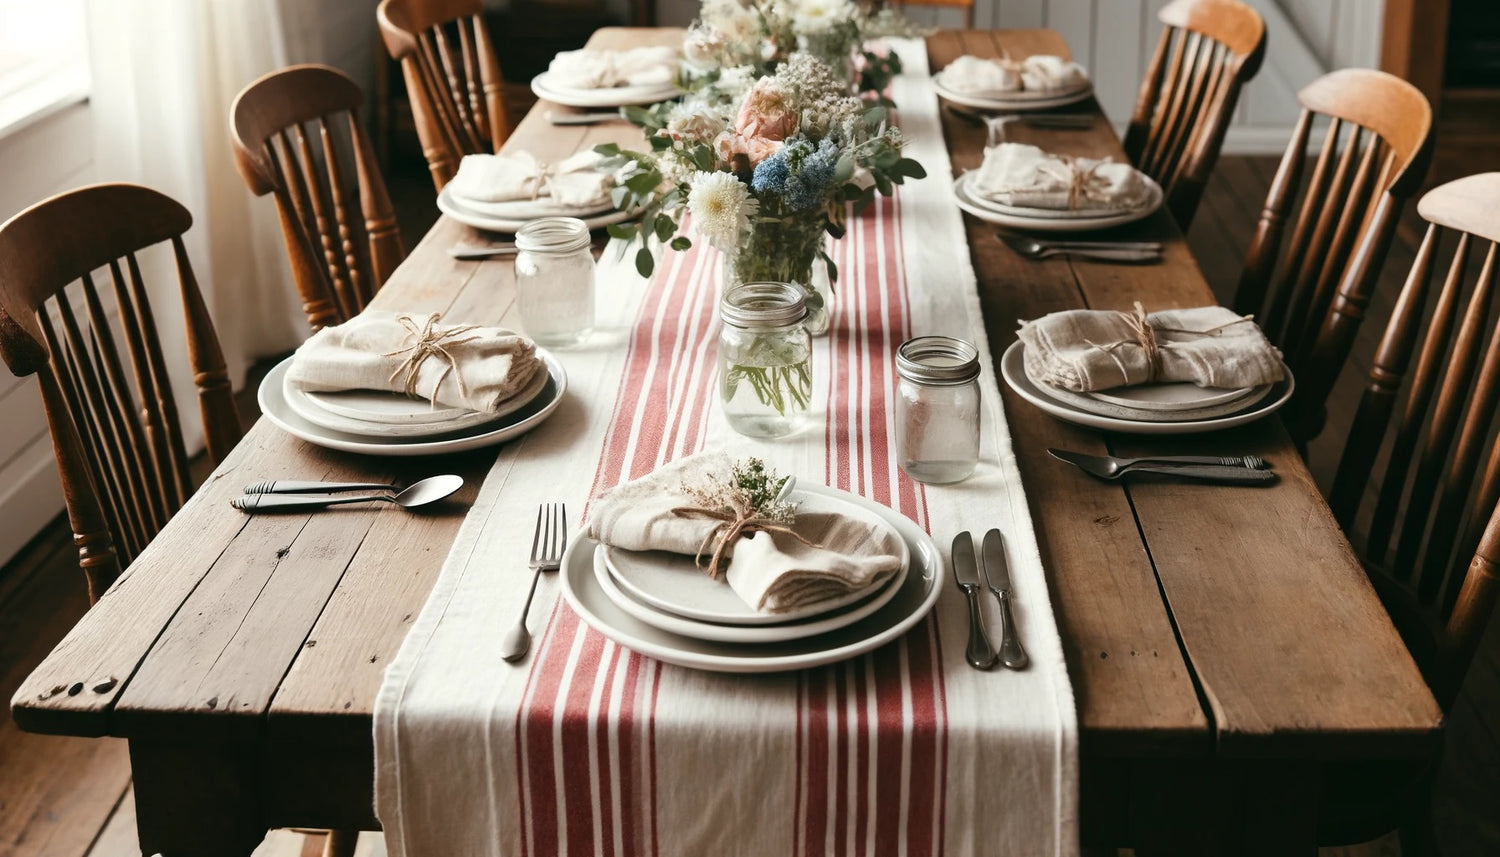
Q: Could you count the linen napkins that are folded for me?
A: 7